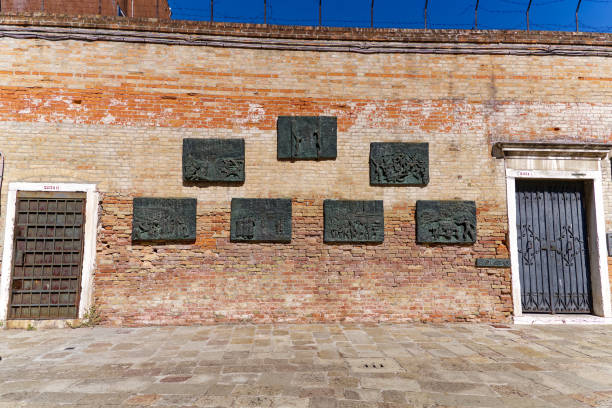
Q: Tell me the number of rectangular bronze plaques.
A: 7